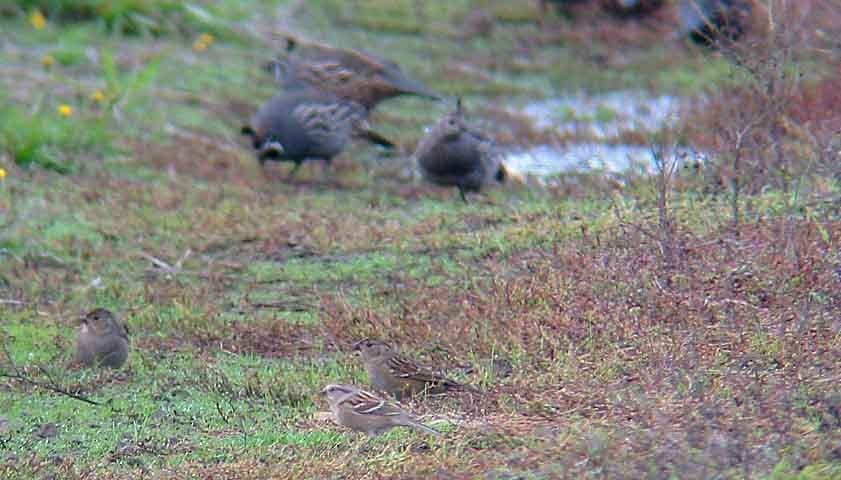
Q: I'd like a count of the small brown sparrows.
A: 3